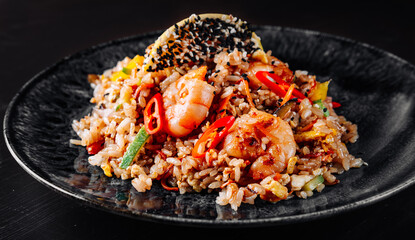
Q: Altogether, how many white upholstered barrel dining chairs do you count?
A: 0